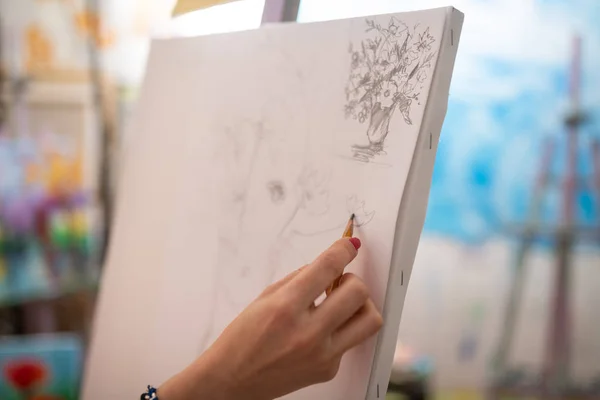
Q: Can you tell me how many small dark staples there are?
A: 4